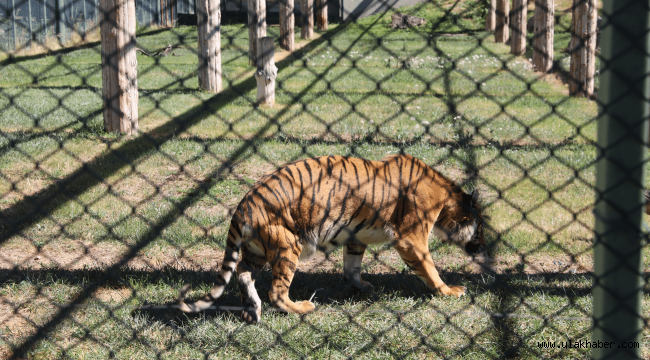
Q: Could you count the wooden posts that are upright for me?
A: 12